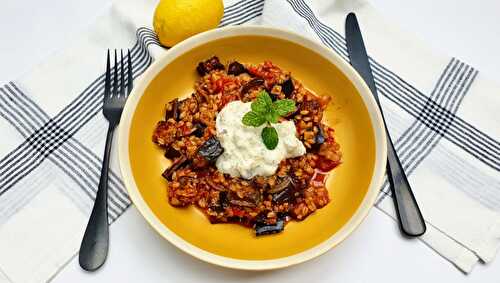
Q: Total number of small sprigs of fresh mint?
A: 1